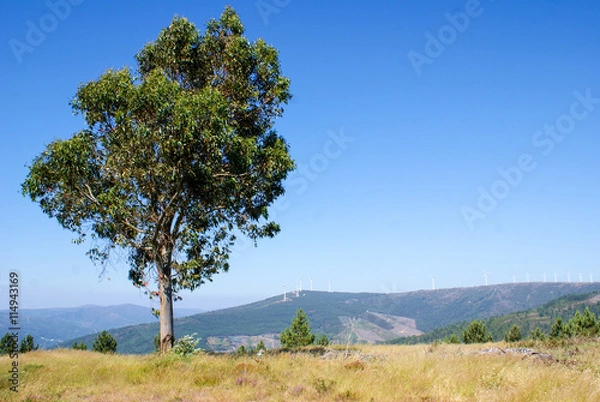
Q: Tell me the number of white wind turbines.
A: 14